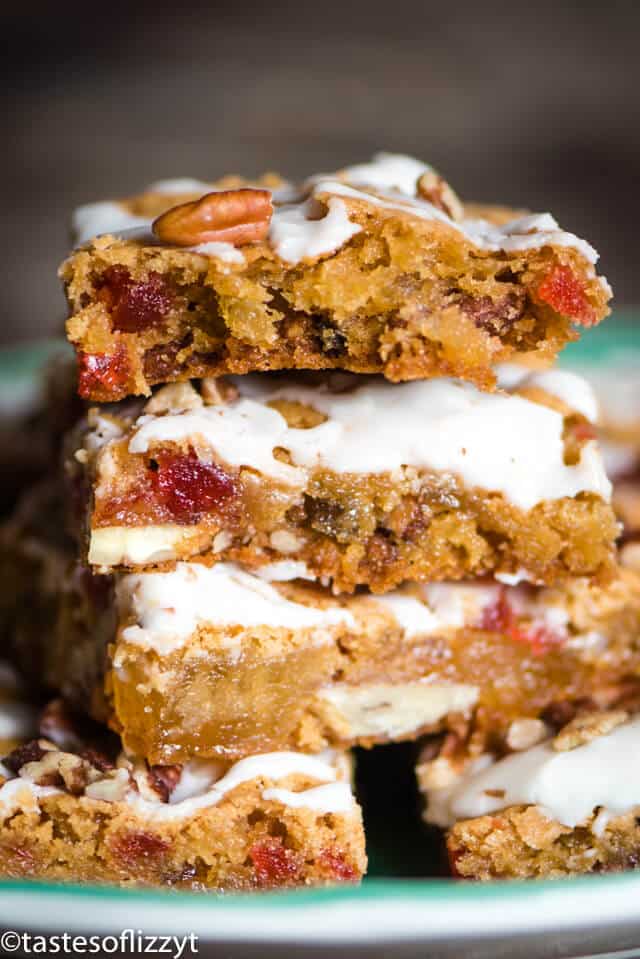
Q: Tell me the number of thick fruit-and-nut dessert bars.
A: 5